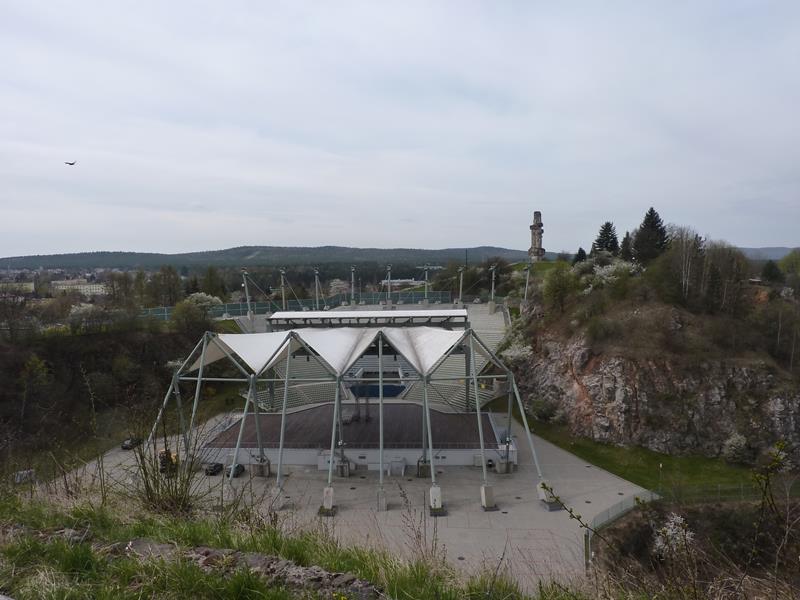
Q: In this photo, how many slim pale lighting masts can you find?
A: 9